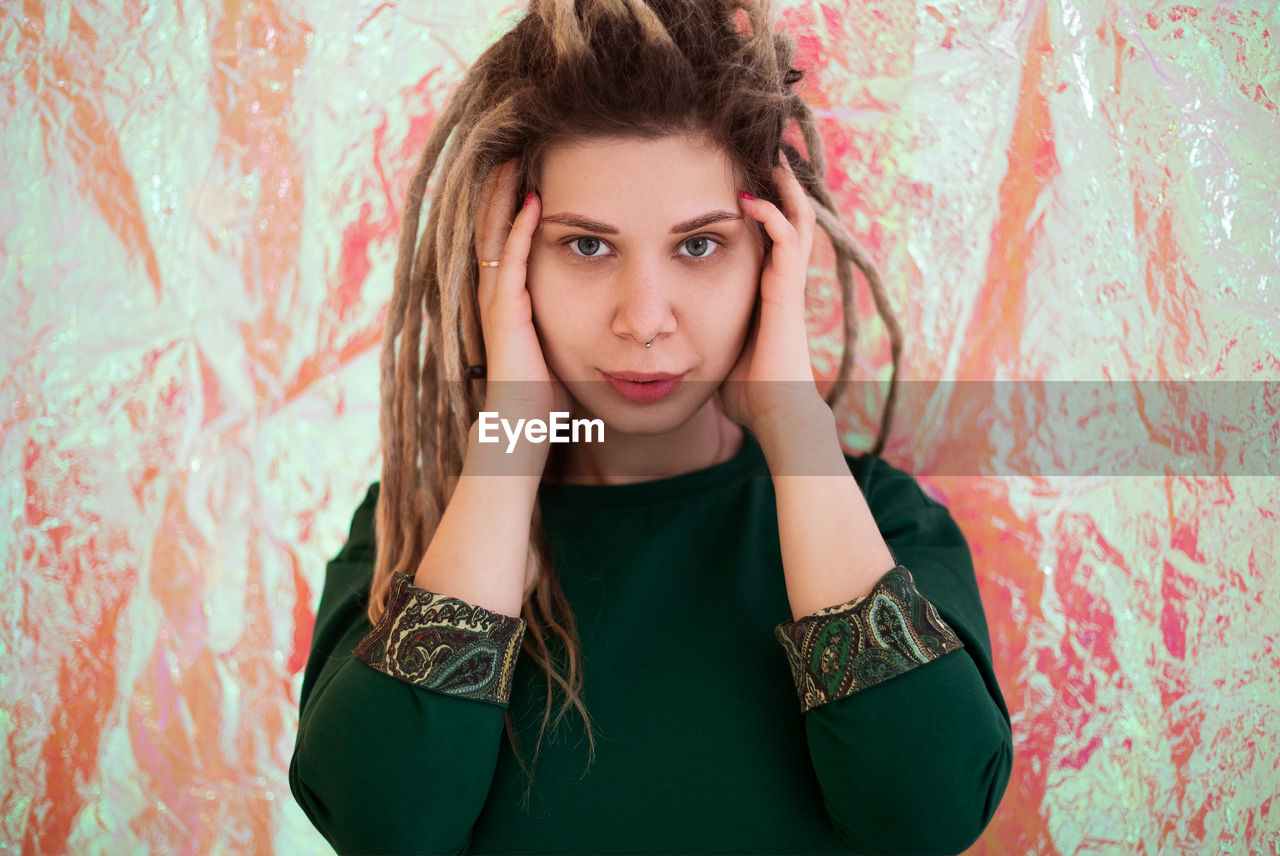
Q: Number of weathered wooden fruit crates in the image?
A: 0